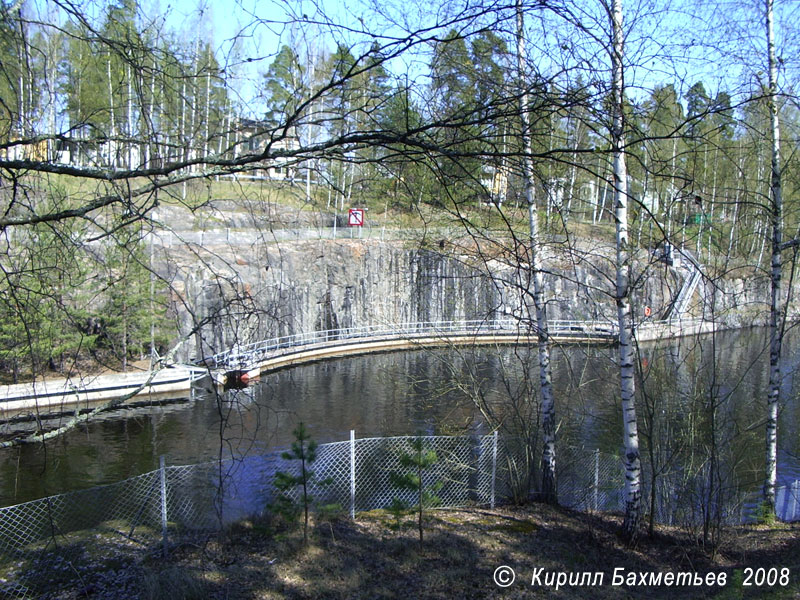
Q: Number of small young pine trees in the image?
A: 2